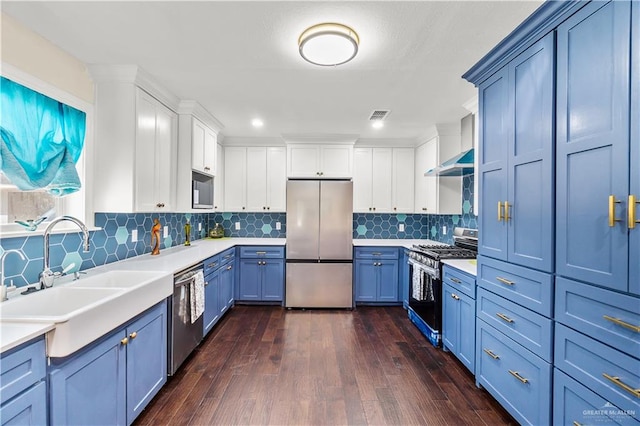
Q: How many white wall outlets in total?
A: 7